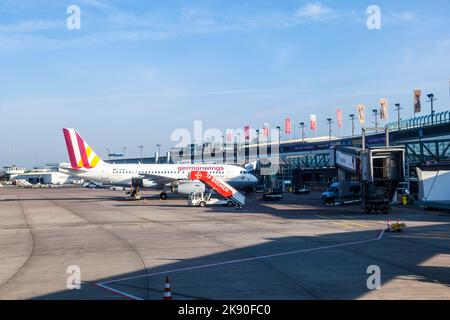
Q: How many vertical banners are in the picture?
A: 9